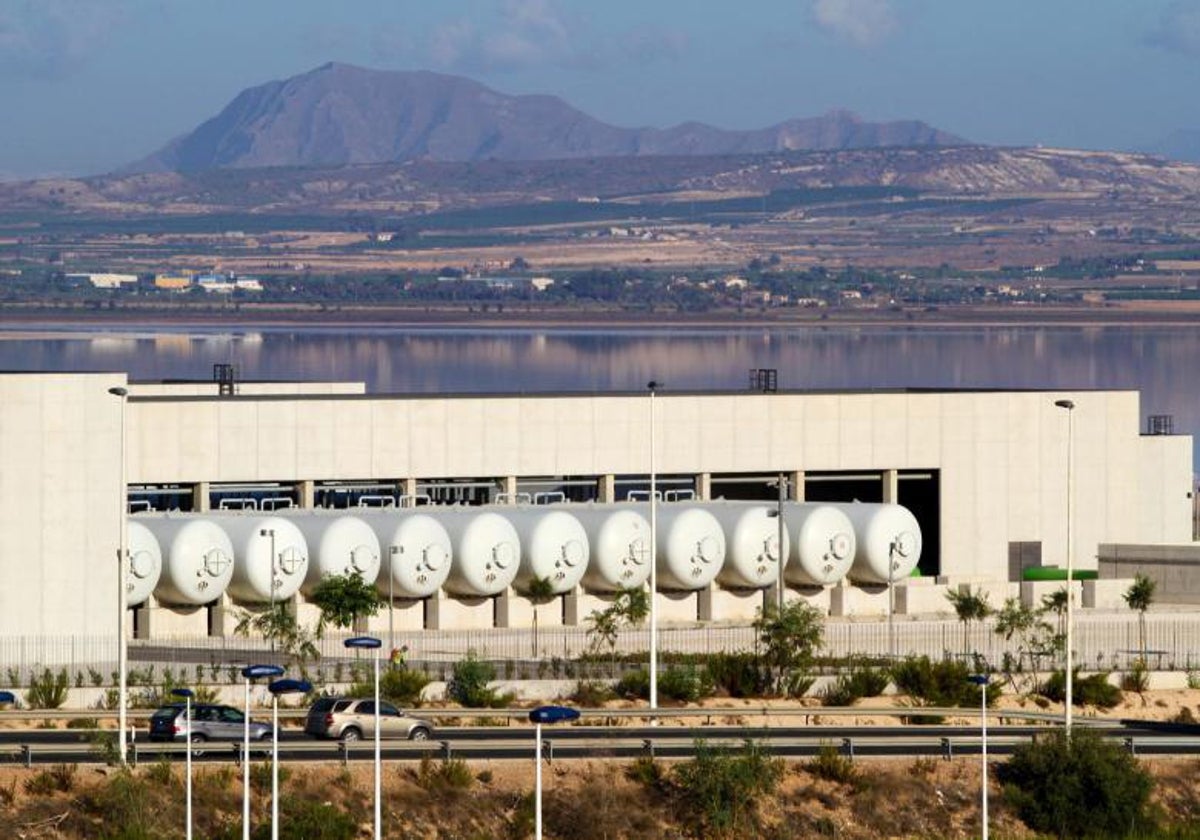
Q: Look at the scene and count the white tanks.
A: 12